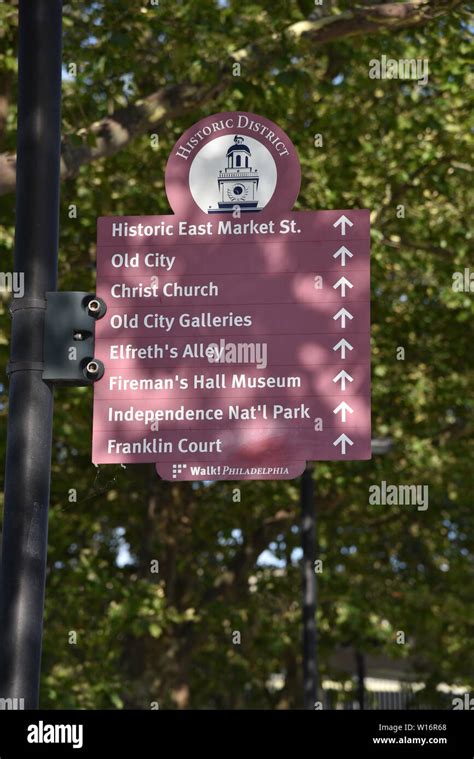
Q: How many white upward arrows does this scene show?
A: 8